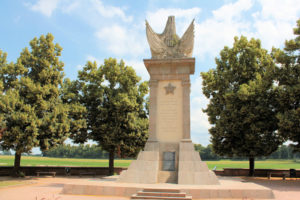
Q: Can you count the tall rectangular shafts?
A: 1